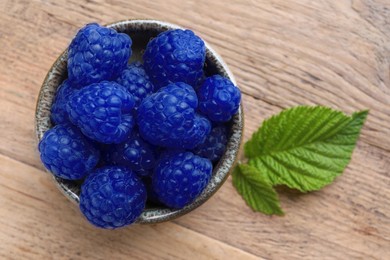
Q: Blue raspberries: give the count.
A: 12